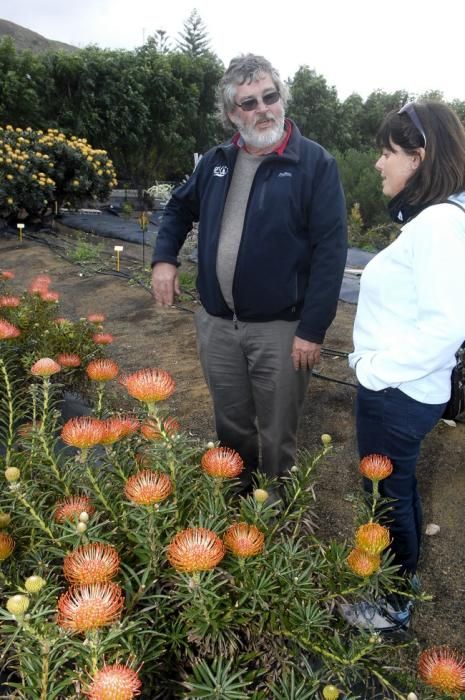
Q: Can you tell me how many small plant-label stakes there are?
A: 2